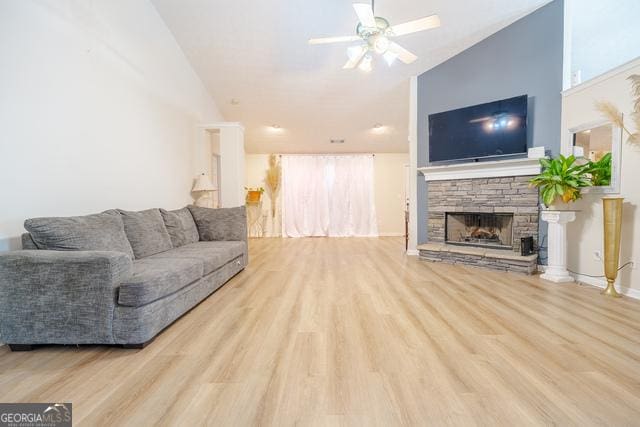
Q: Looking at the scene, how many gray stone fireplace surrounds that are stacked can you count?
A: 1